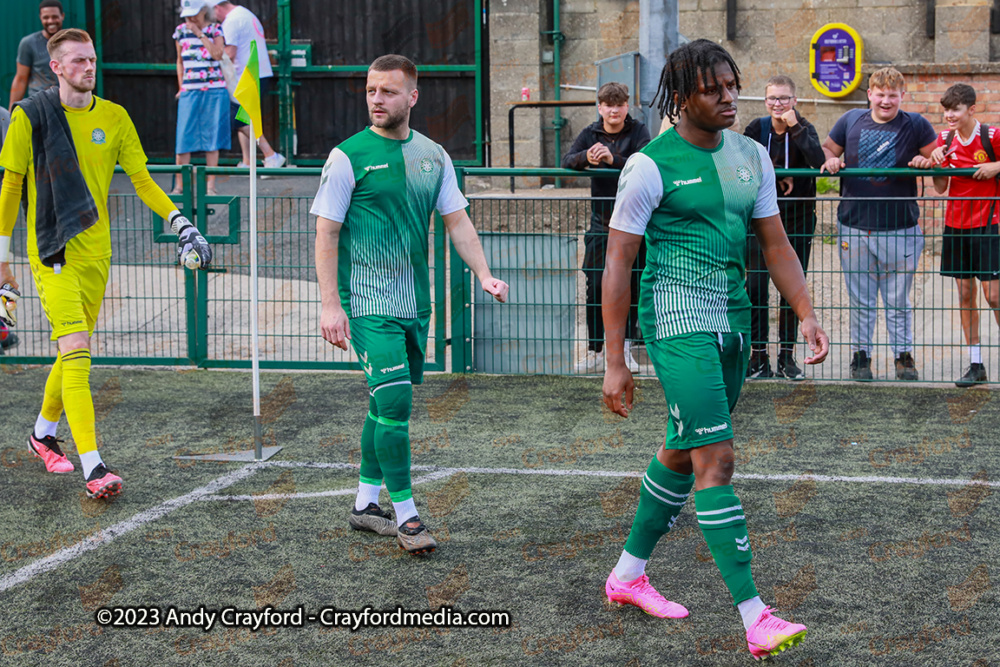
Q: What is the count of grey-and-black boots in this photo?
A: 2